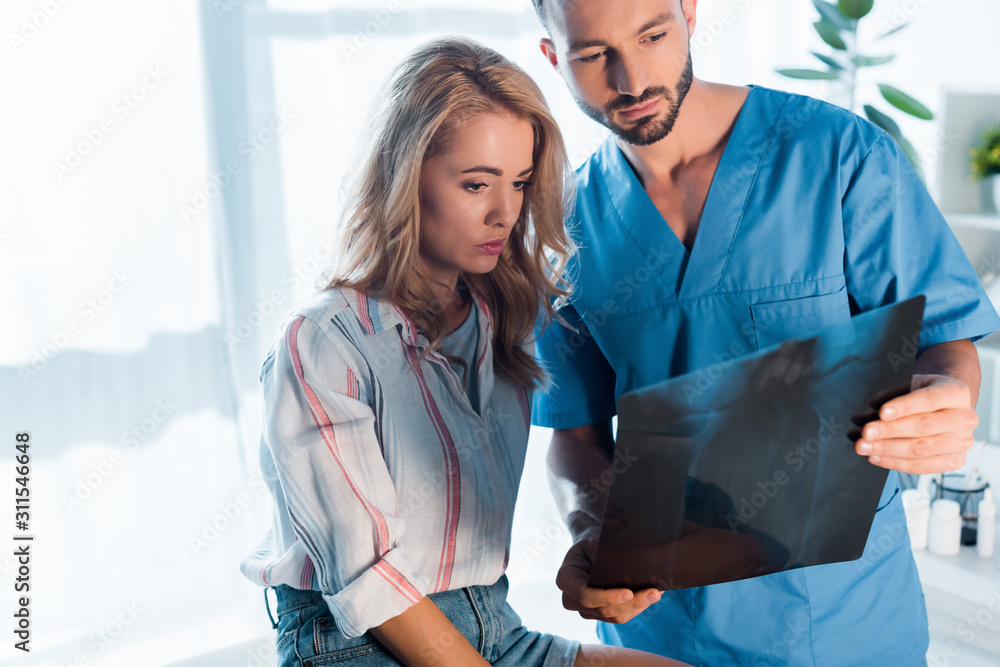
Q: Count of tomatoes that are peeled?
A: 0